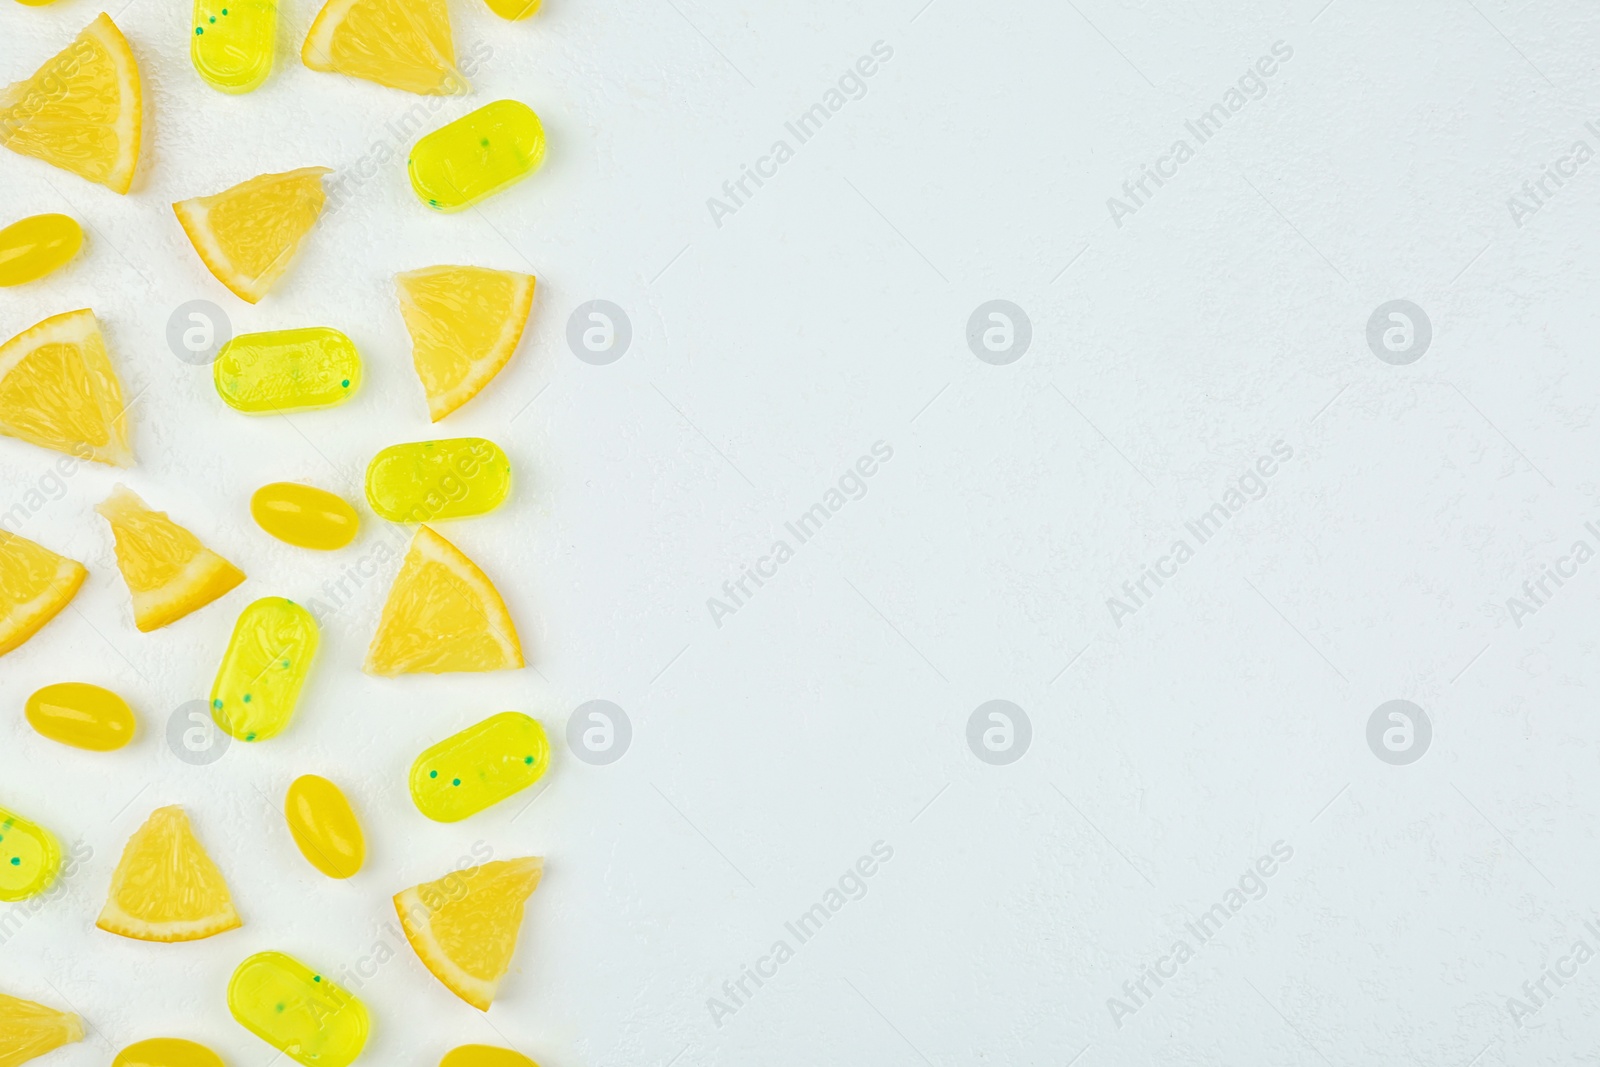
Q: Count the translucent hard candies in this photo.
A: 8